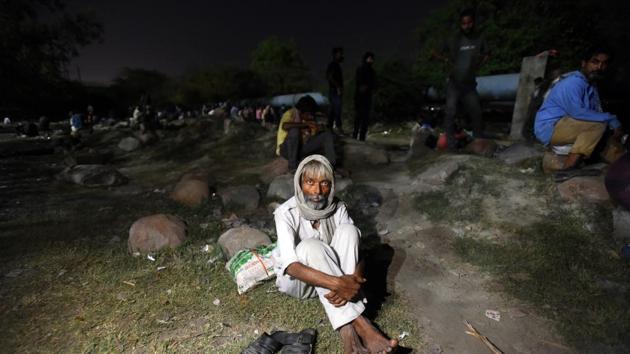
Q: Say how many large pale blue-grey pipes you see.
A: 2